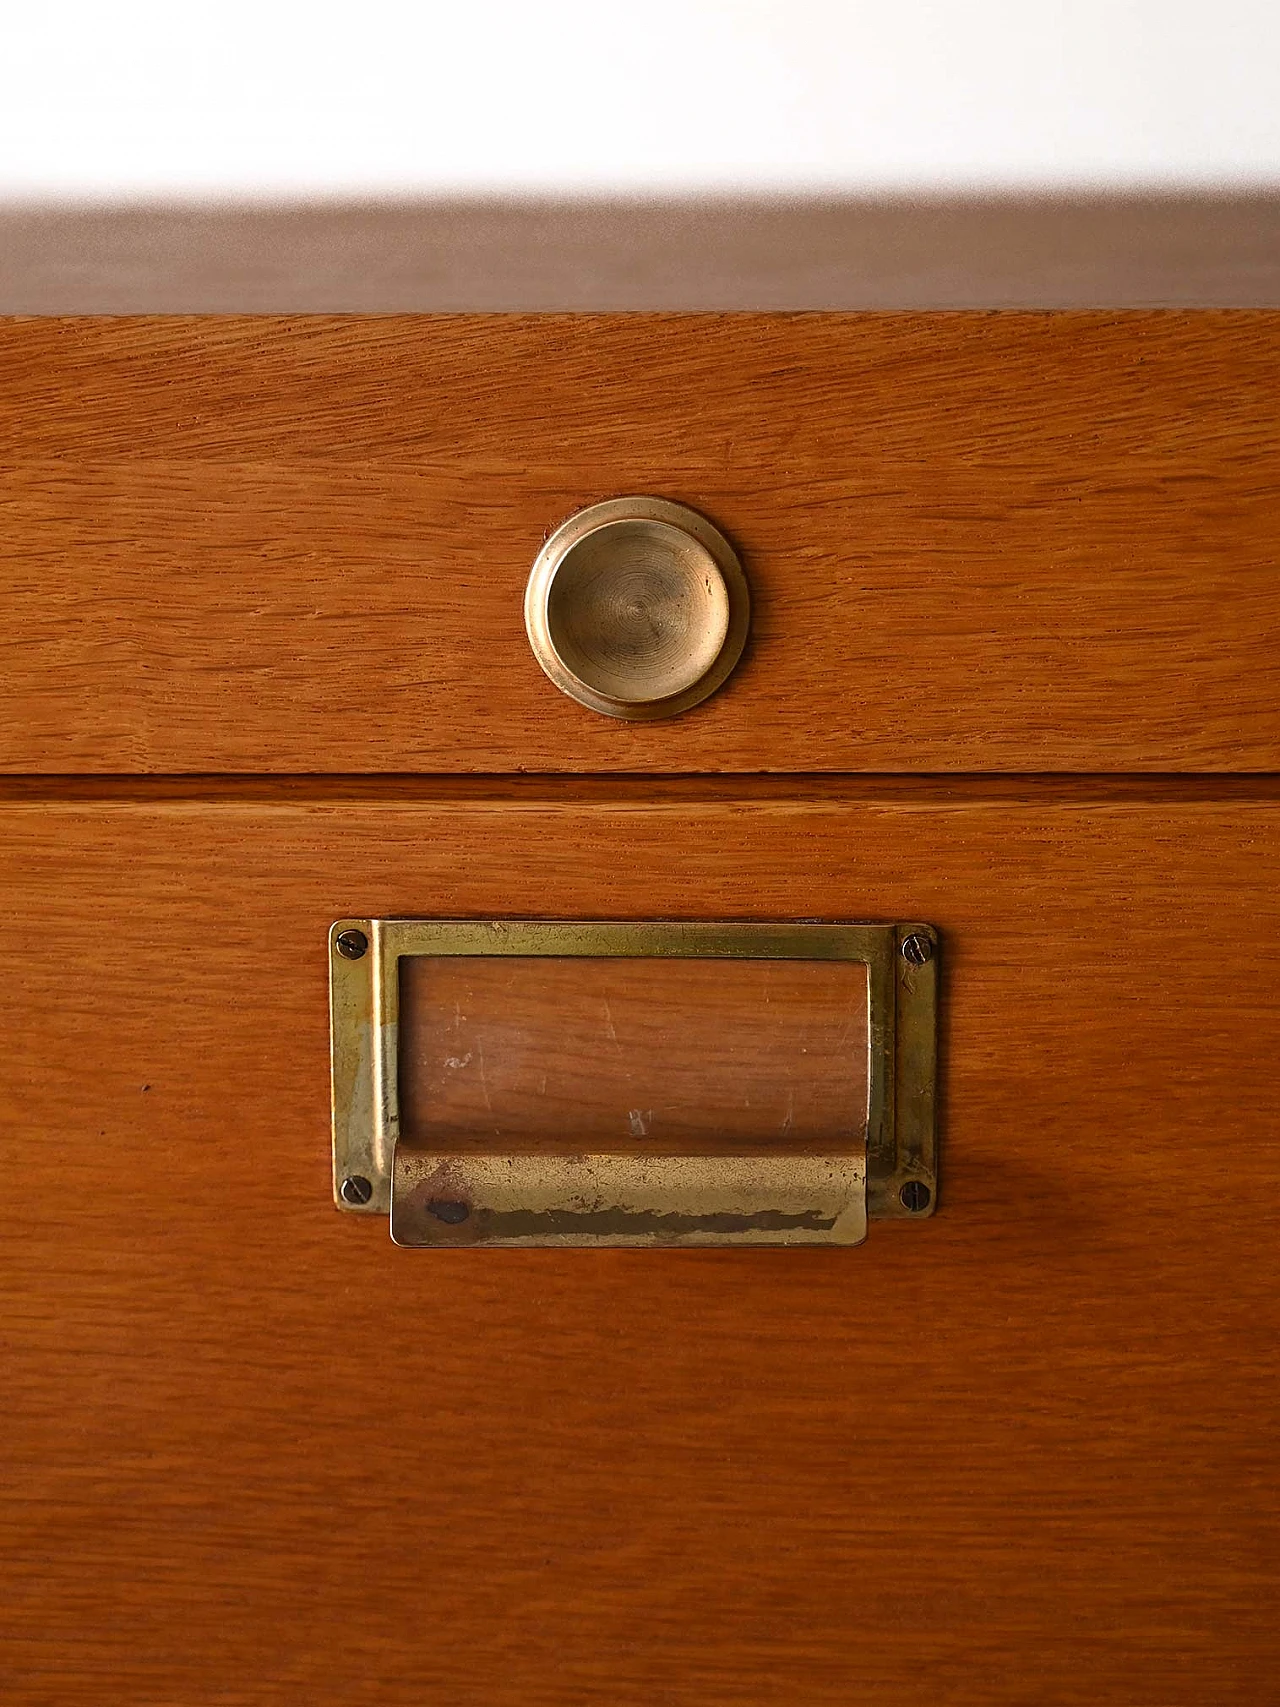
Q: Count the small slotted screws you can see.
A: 4